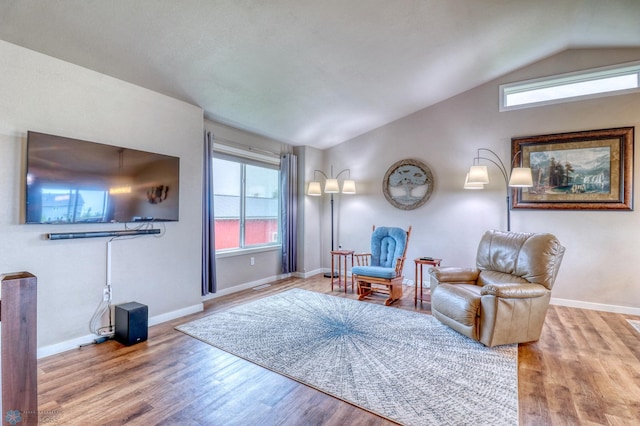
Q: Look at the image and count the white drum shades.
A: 6